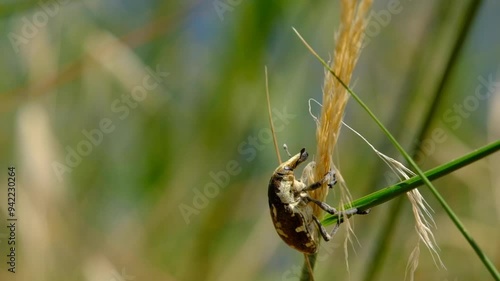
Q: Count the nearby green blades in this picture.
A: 2